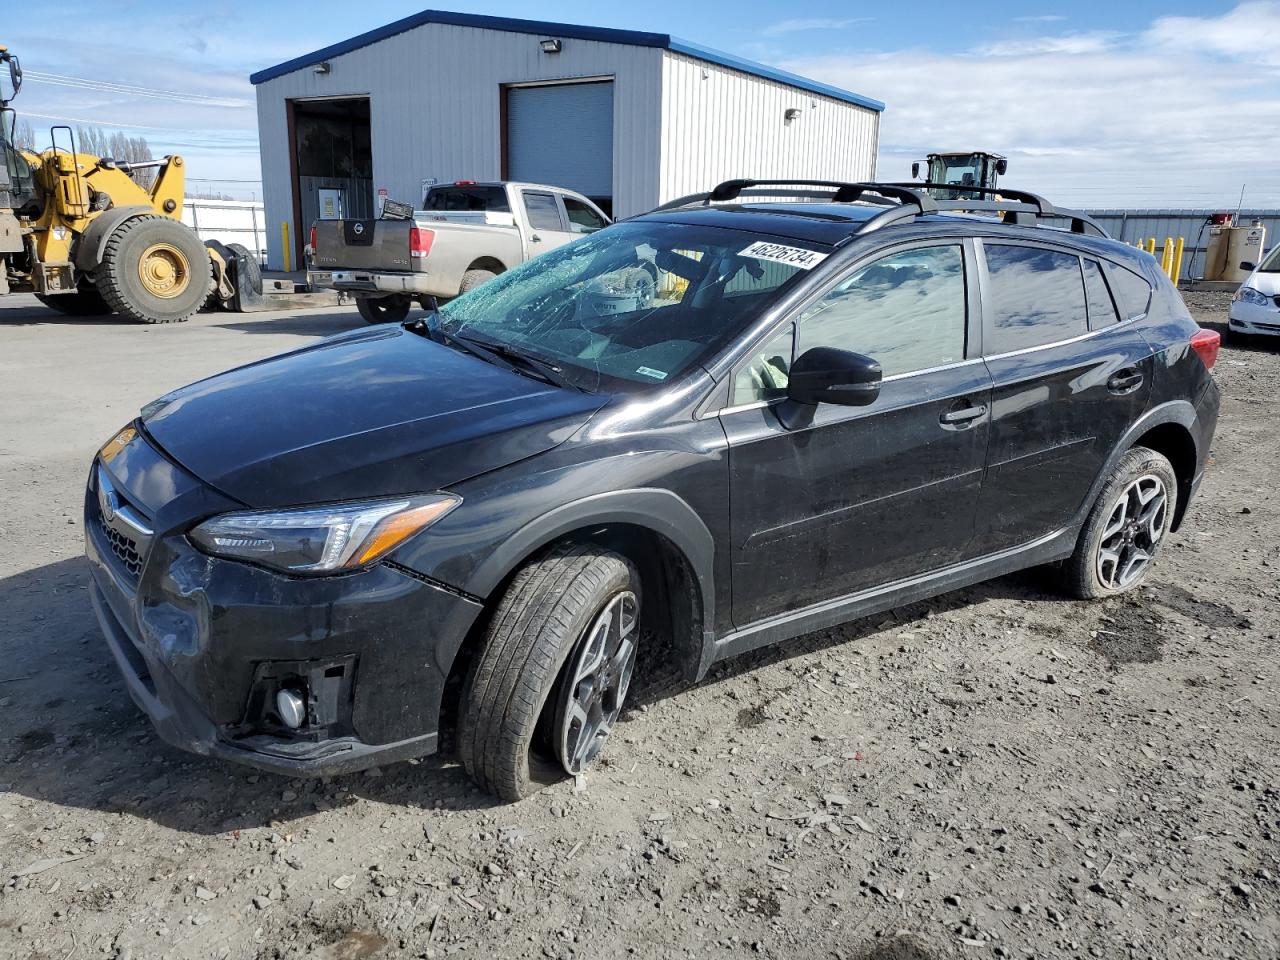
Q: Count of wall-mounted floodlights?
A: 3